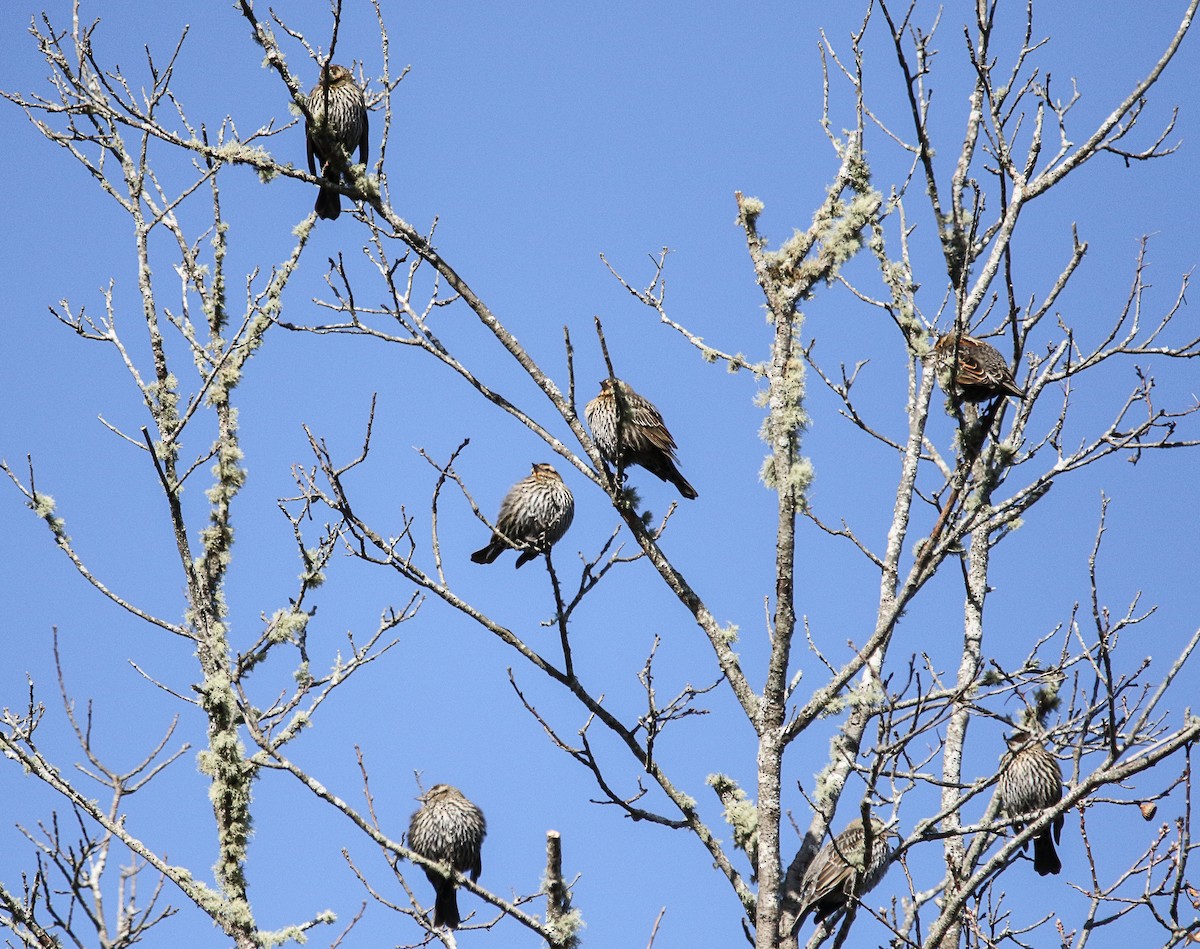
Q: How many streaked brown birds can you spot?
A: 7